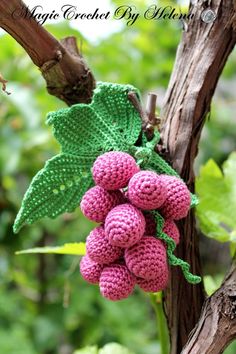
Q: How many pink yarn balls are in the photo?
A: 11